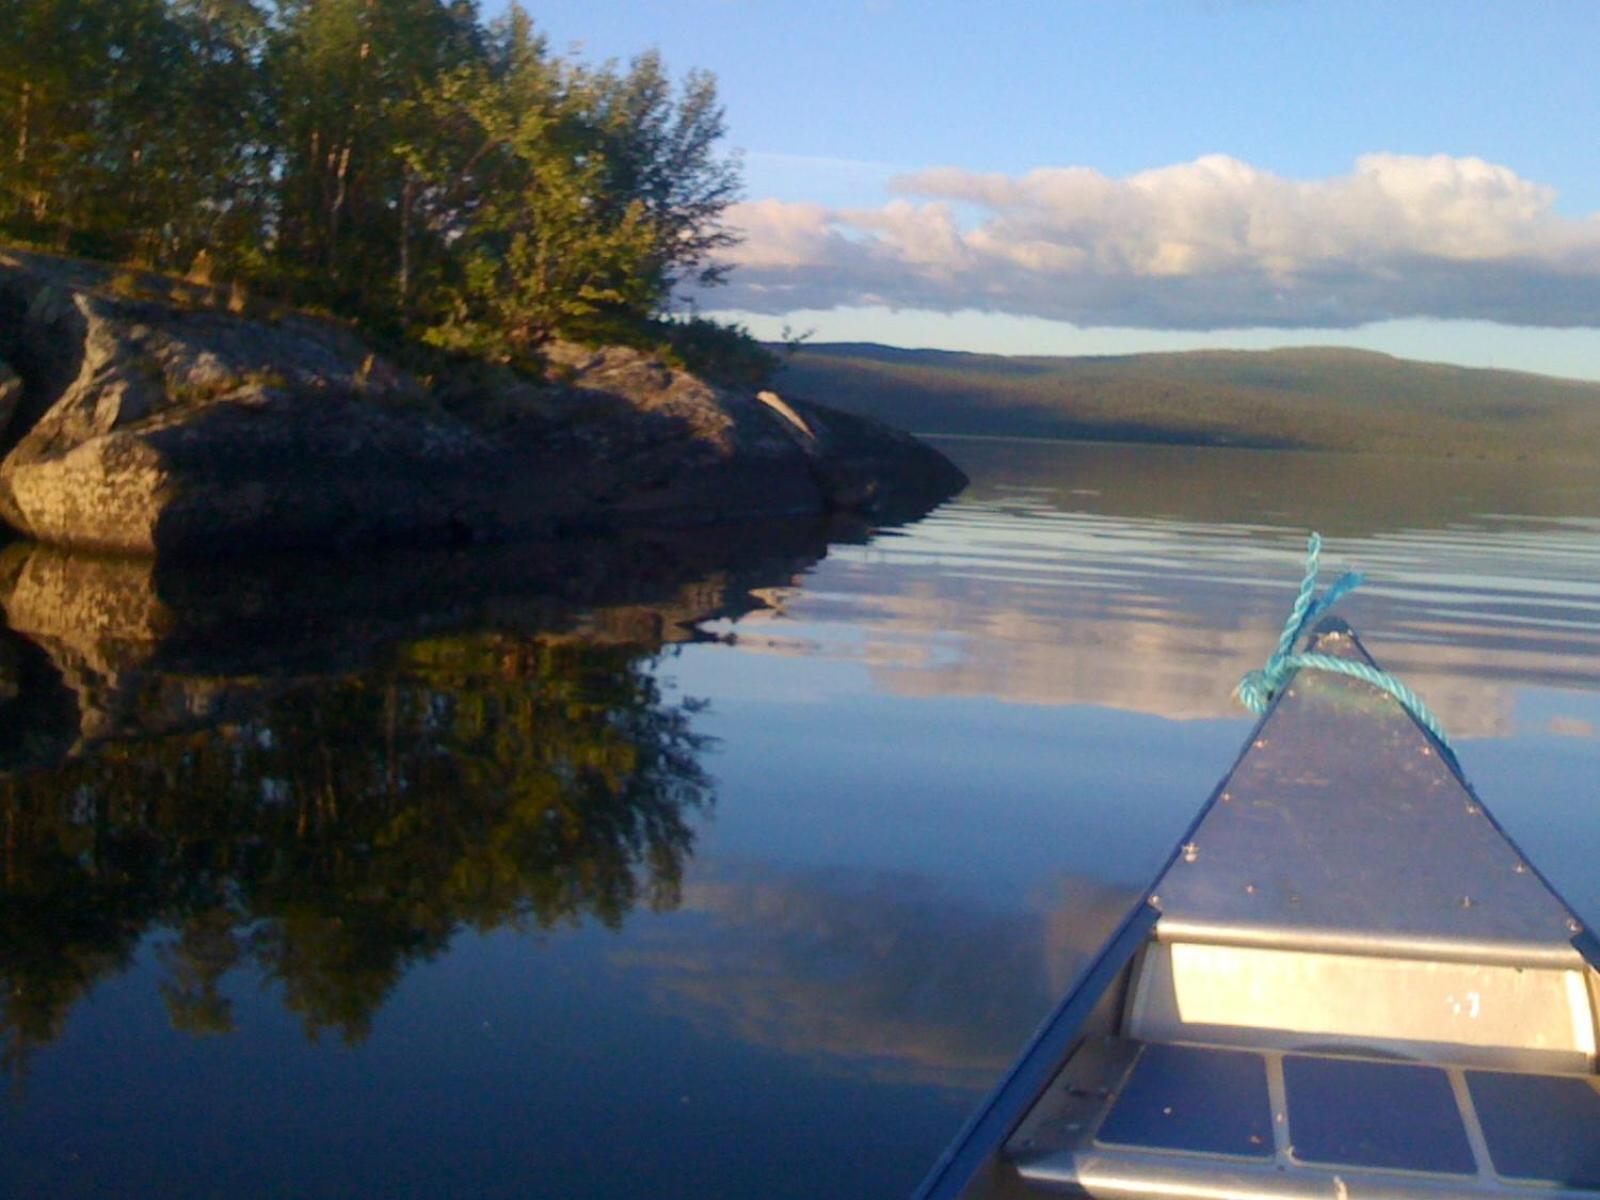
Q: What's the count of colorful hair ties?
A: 0